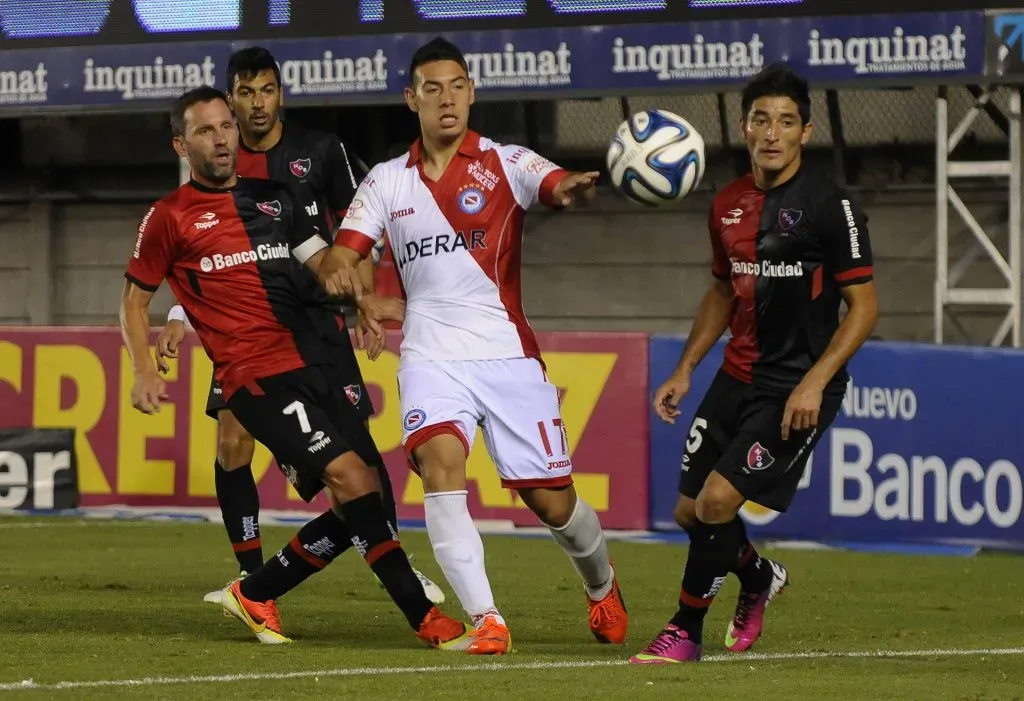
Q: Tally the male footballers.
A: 4